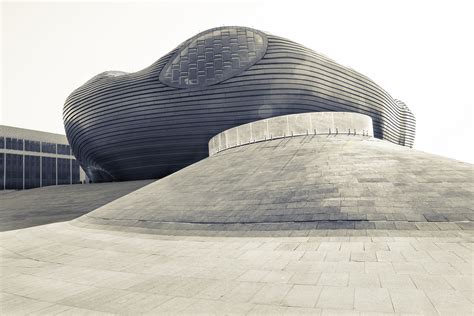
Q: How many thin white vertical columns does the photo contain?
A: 5